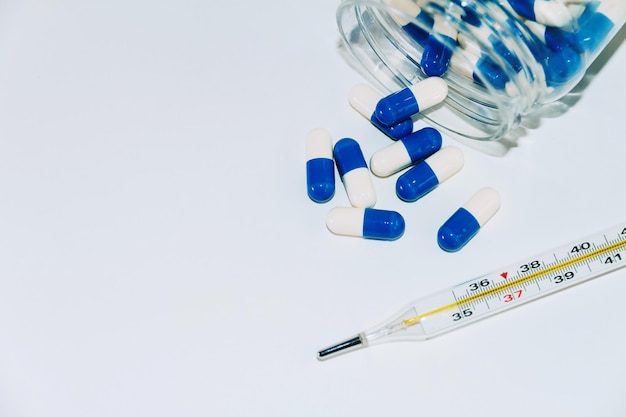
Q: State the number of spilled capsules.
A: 8